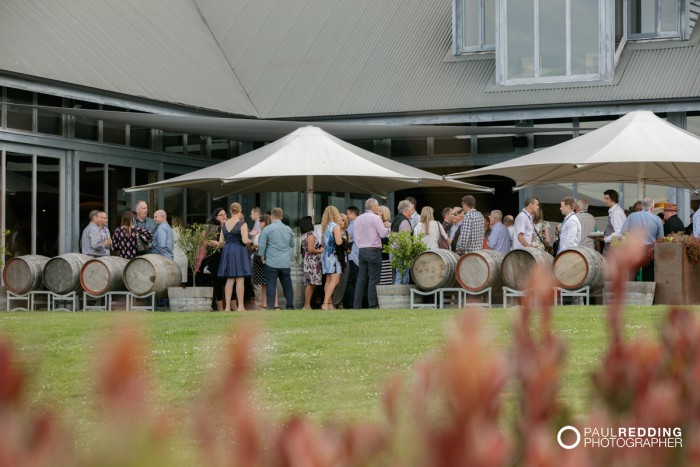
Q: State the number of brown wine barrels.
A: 8